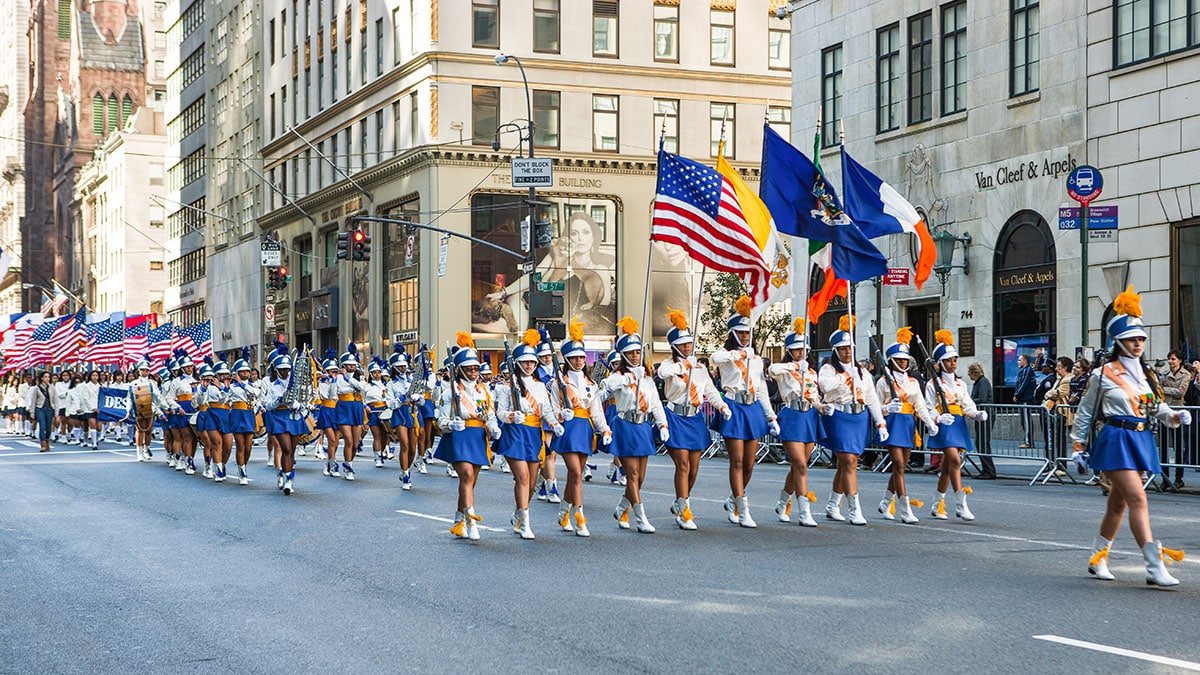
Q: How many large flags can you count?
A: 5